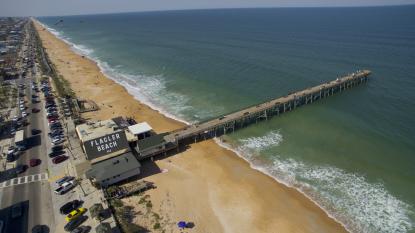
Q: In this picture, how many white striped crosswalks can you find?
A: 1